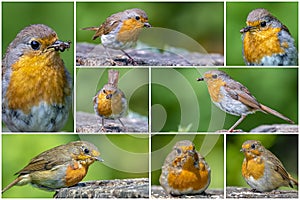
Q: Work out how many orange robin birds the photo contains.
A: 8